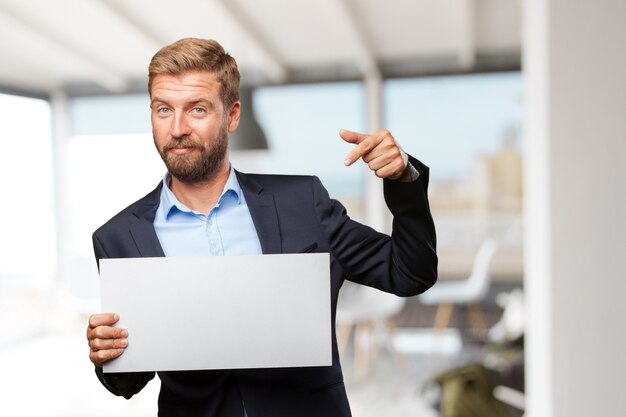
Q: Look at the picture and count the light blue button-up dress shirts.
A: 1